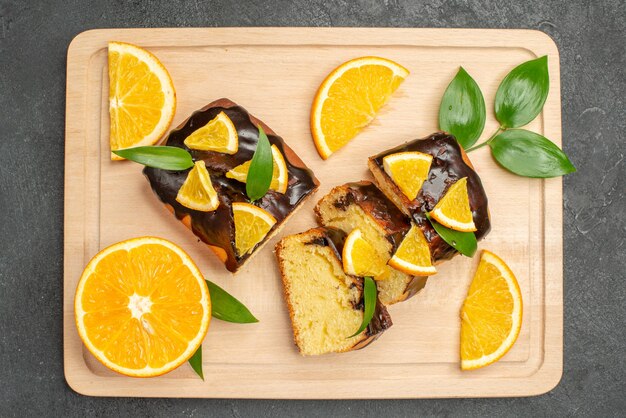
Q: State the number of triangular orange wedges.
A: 8